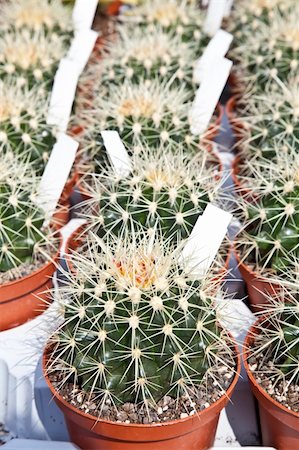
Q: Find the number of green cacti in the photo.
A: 14